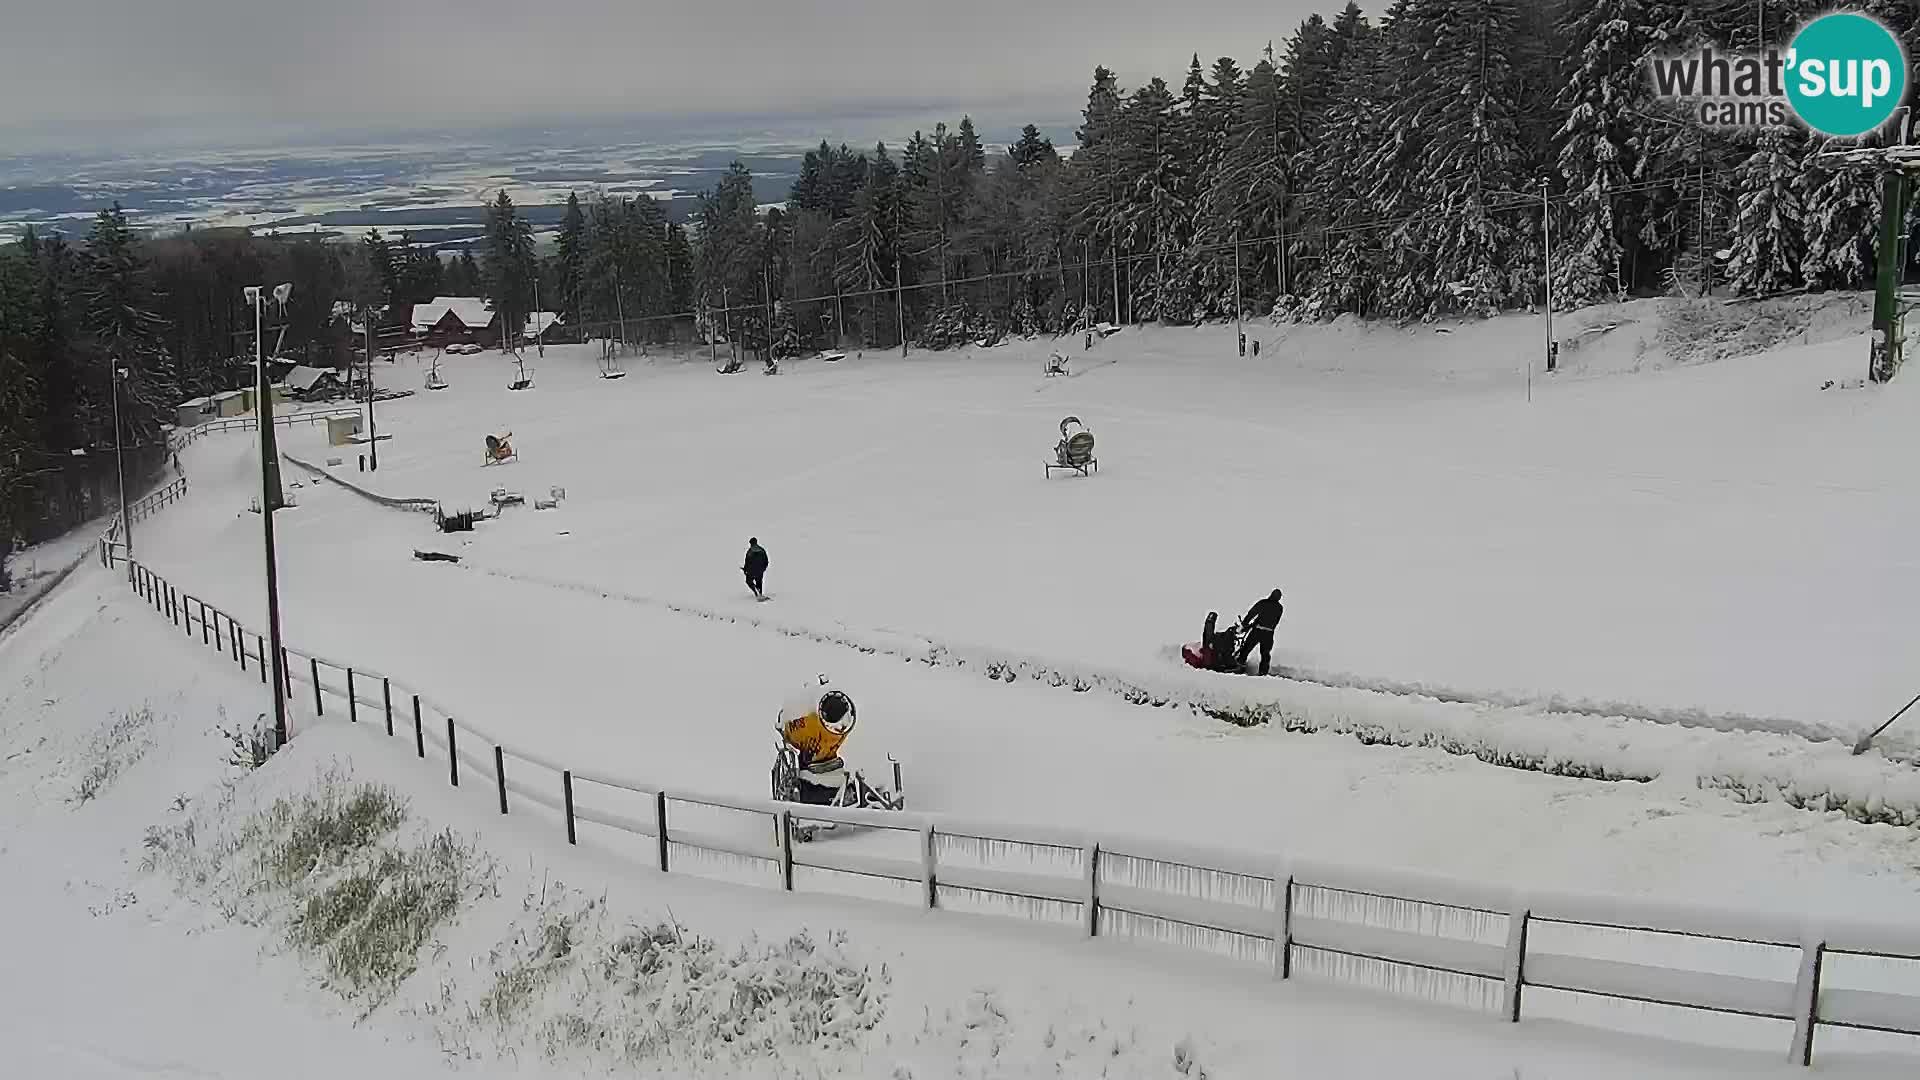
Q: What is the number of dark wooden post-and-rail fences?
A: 1